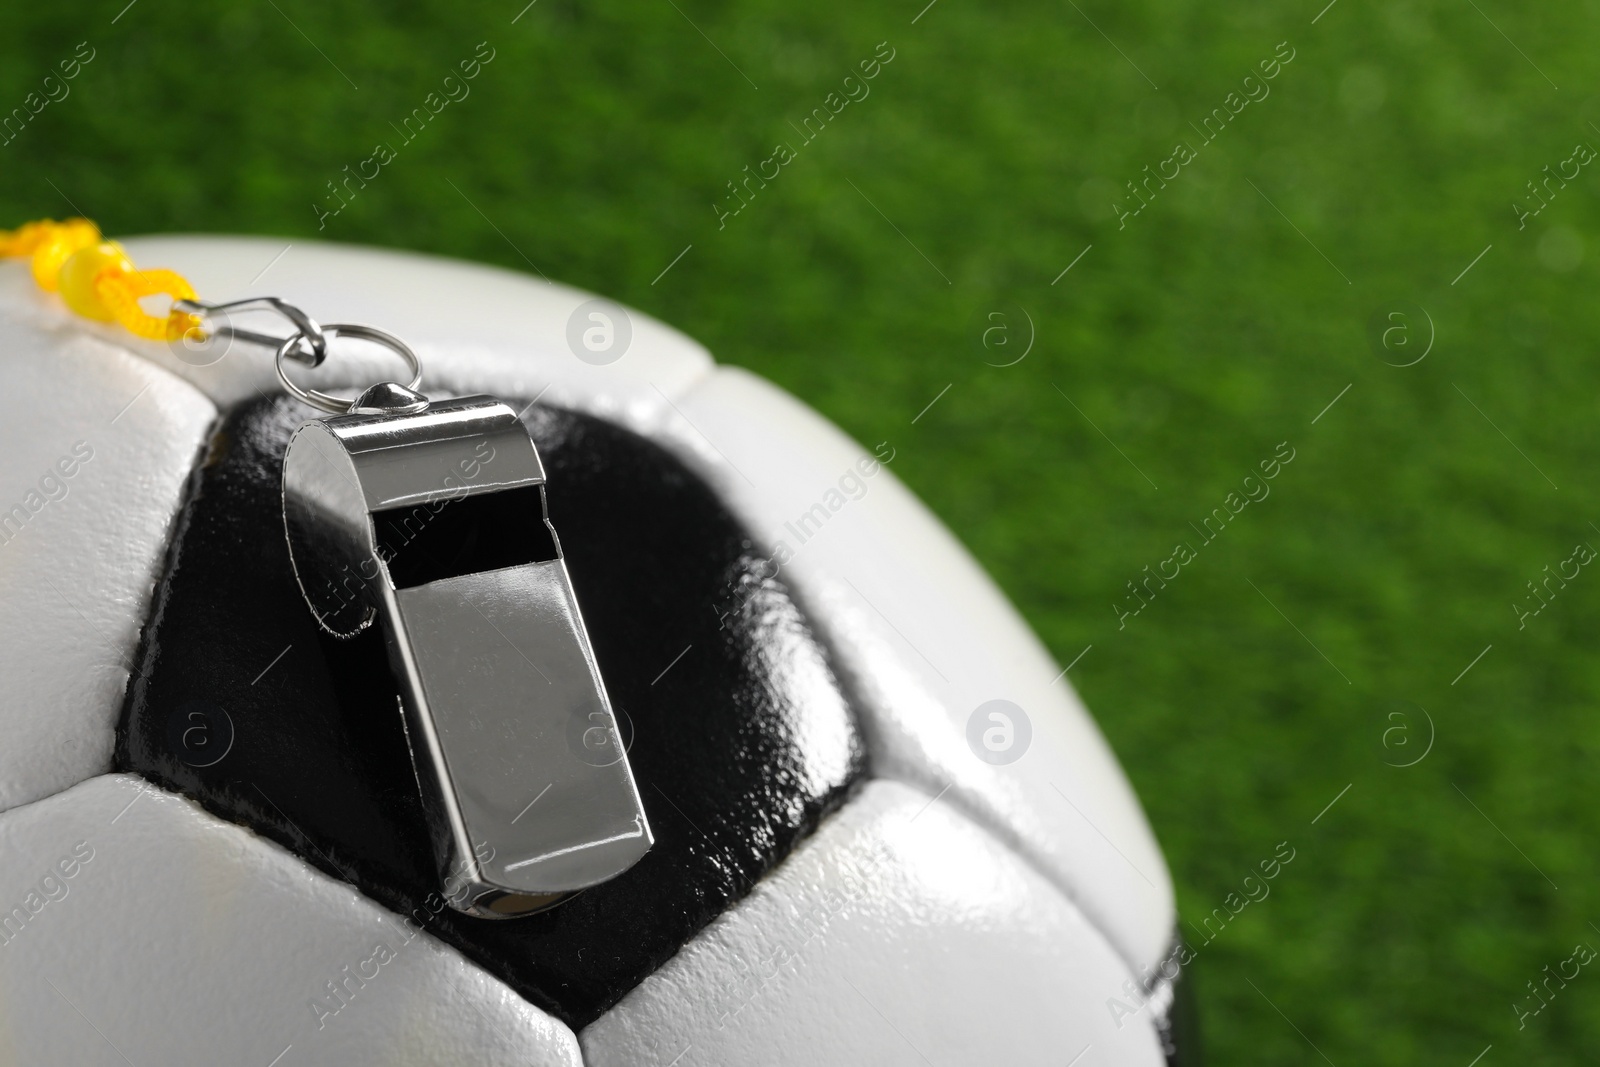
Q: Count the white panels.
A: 5